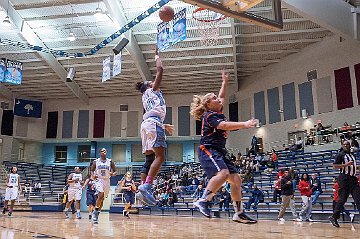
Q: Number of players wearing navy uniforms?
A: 3